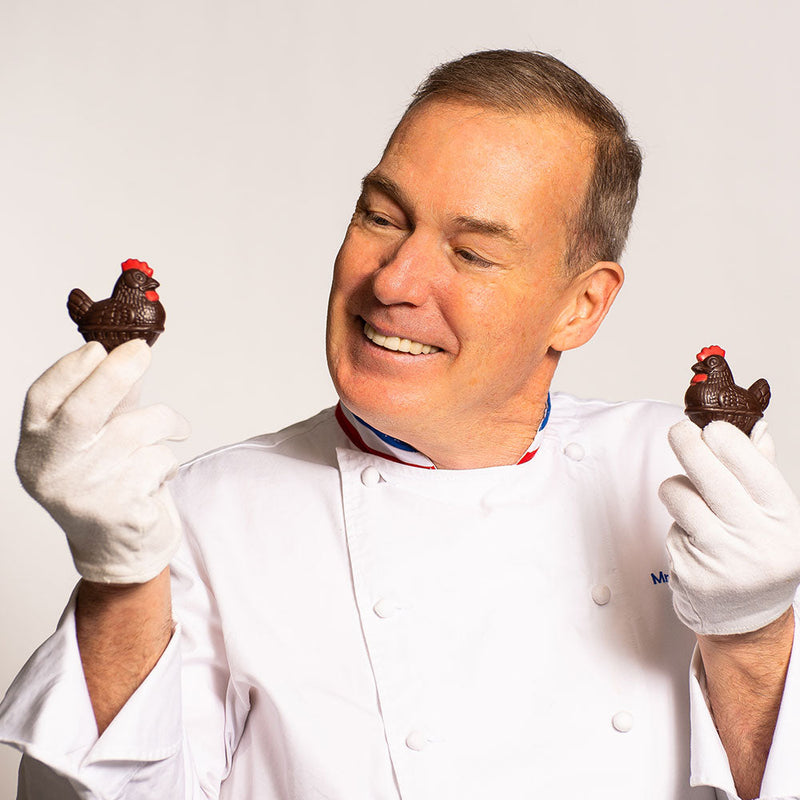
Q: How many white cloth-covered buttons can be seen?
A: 6